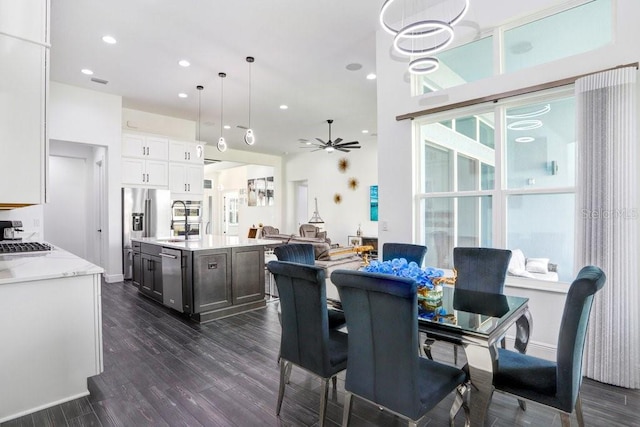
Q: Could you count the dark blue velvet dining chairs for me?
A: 6